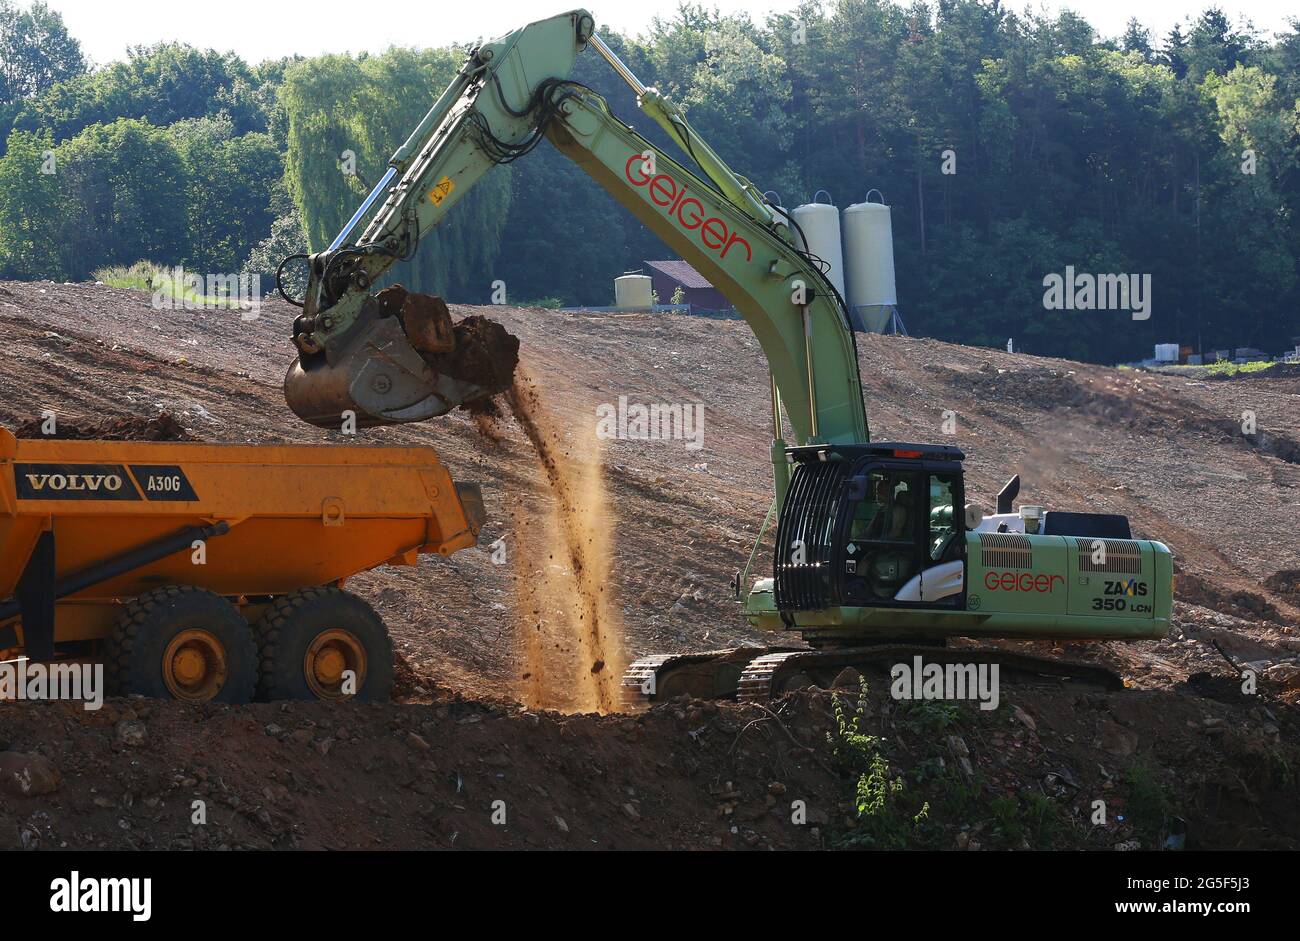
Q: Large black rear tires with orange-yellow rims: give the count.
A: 2